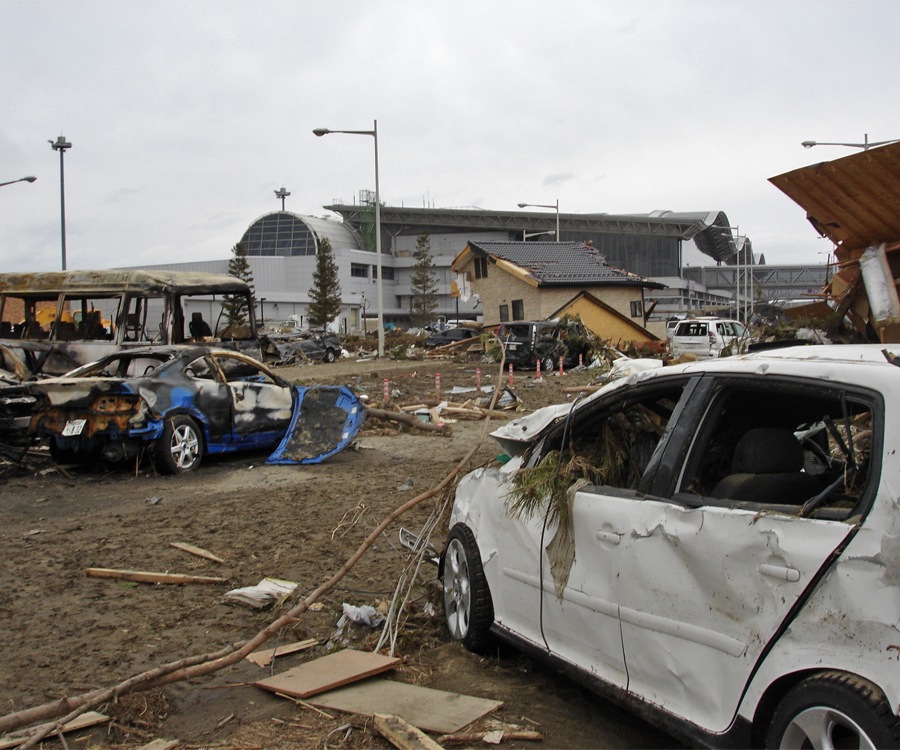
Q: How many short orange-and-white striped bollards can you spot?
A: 7